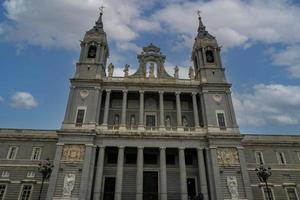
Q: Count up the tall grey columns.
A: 12